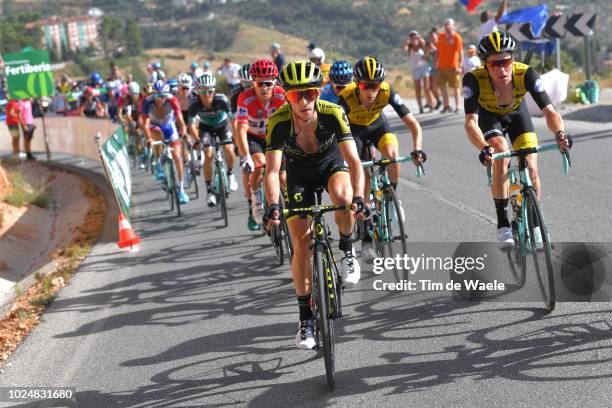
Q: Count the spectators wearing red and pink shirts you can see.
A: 2